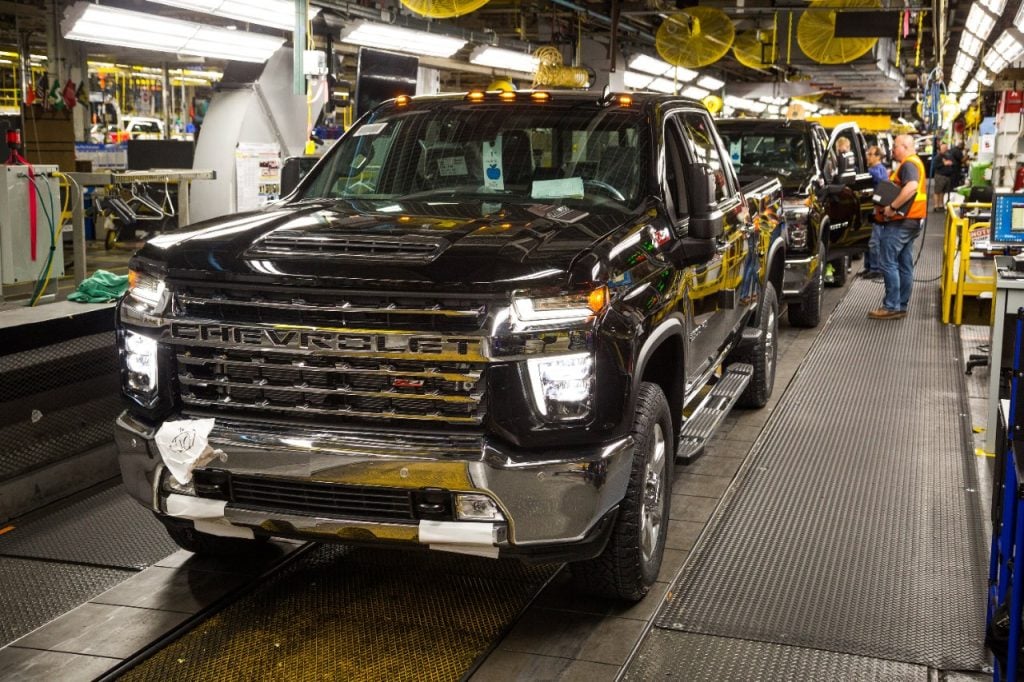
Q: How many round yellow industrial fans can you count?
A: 4